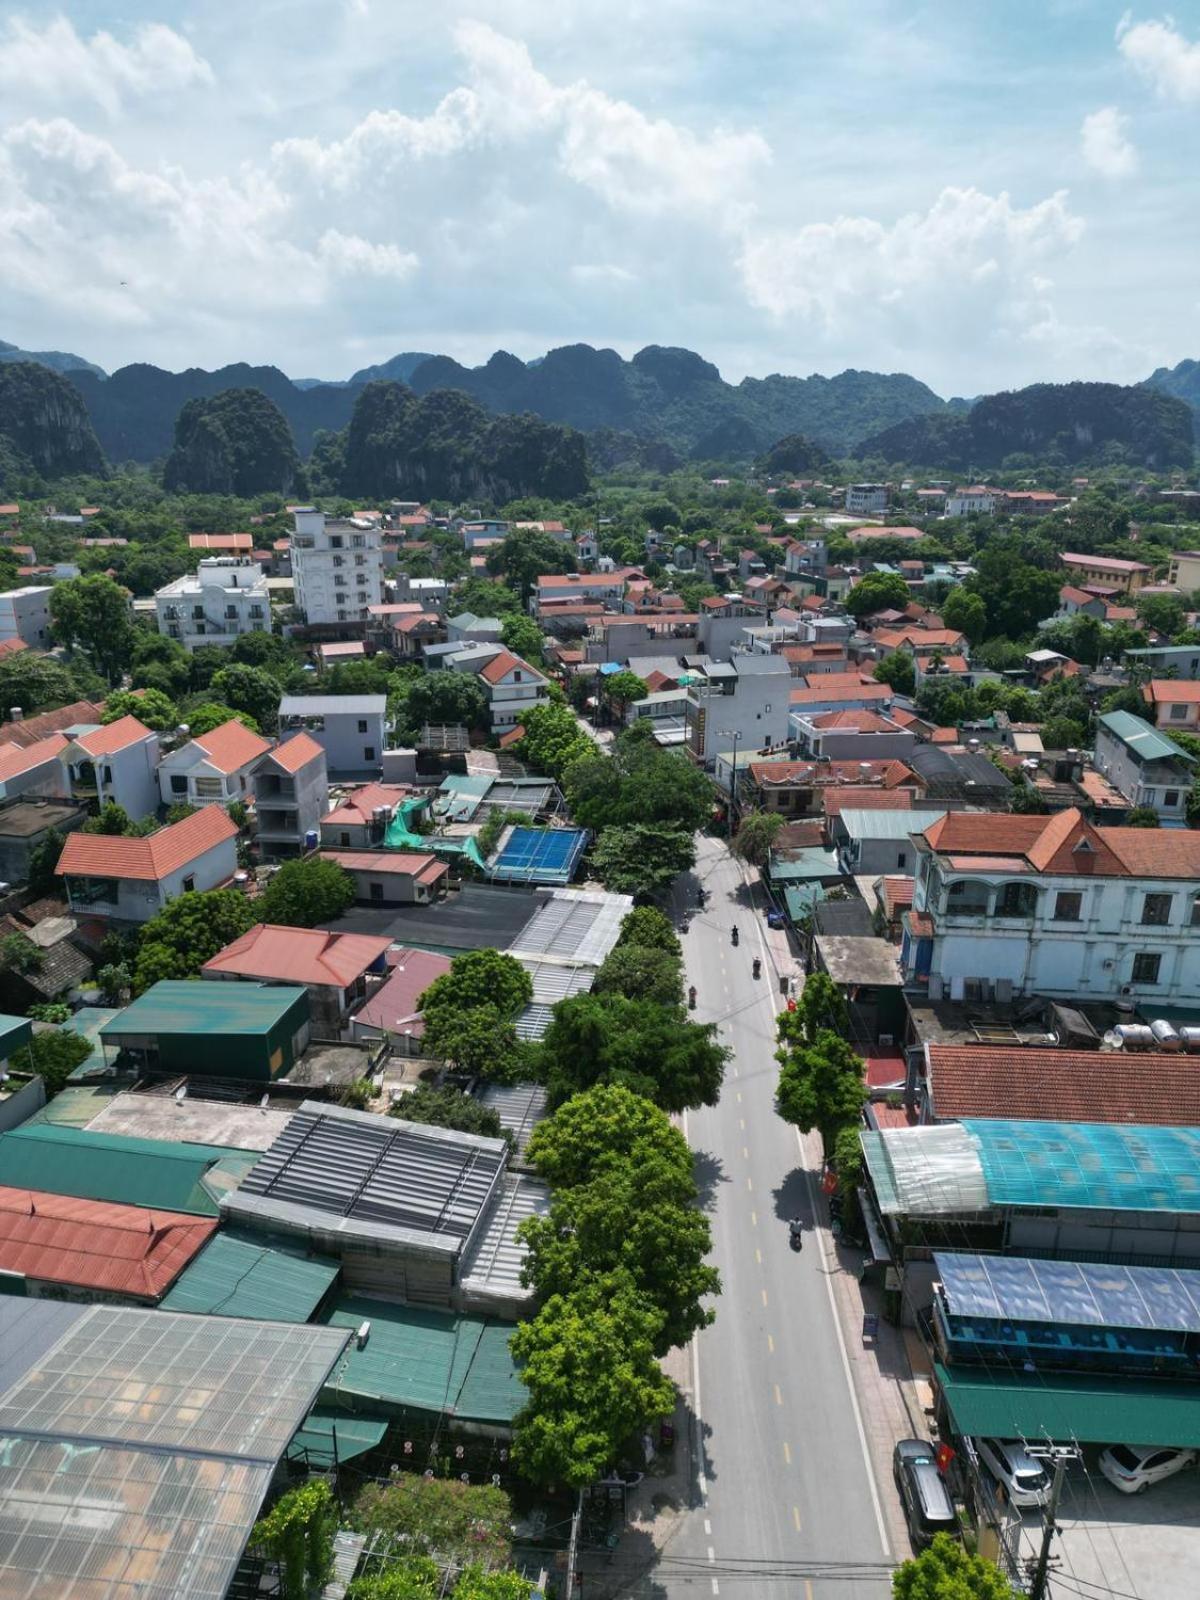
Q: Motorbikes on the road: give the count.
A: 6